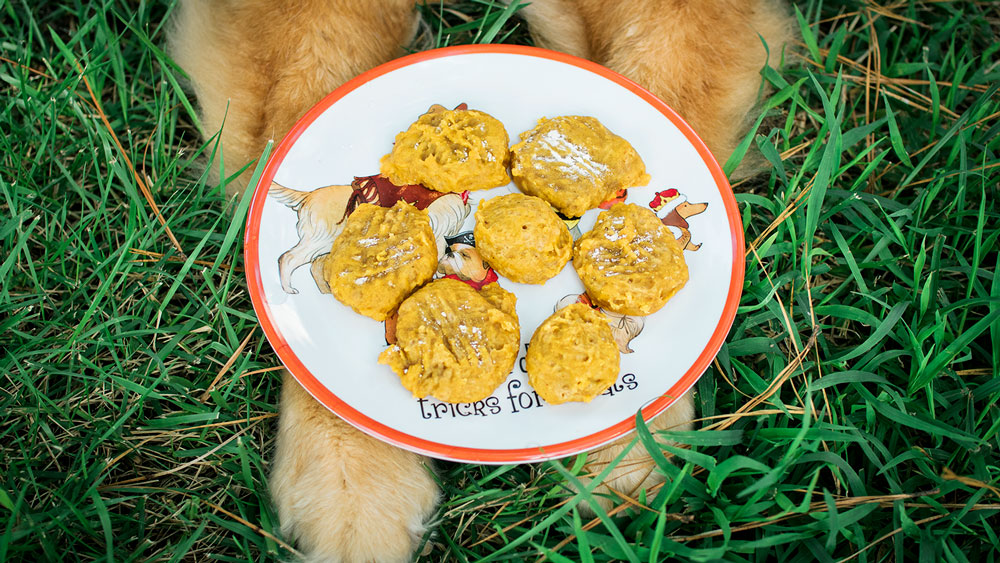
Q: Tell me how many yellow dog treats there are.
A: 7